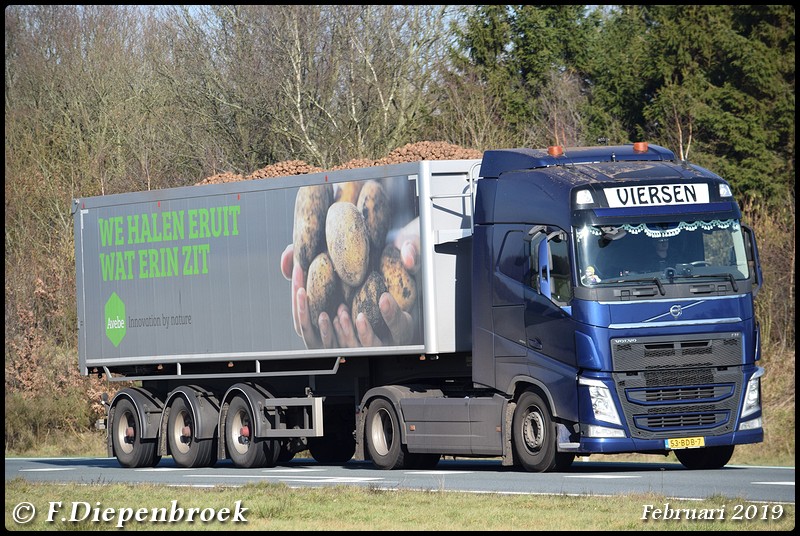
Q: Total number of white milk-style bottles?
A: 0